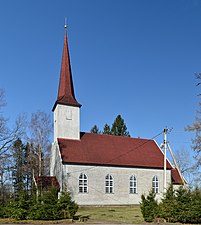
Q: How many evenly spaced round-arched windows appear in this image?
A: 4